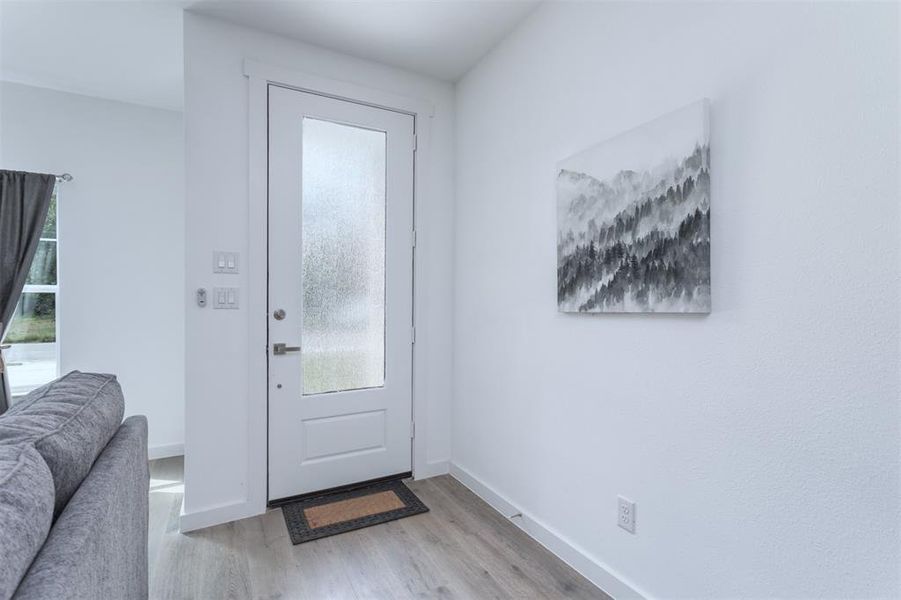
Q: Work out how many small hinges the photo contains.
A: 4